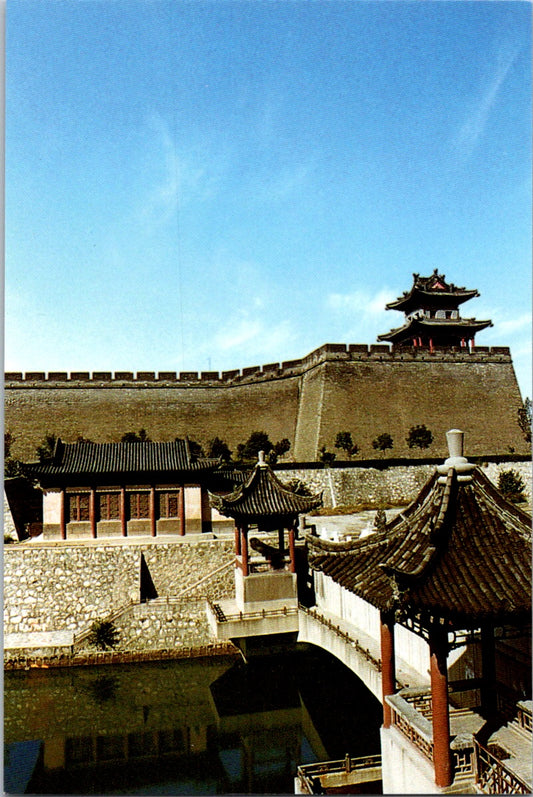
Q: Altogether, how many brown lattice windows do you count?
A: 4